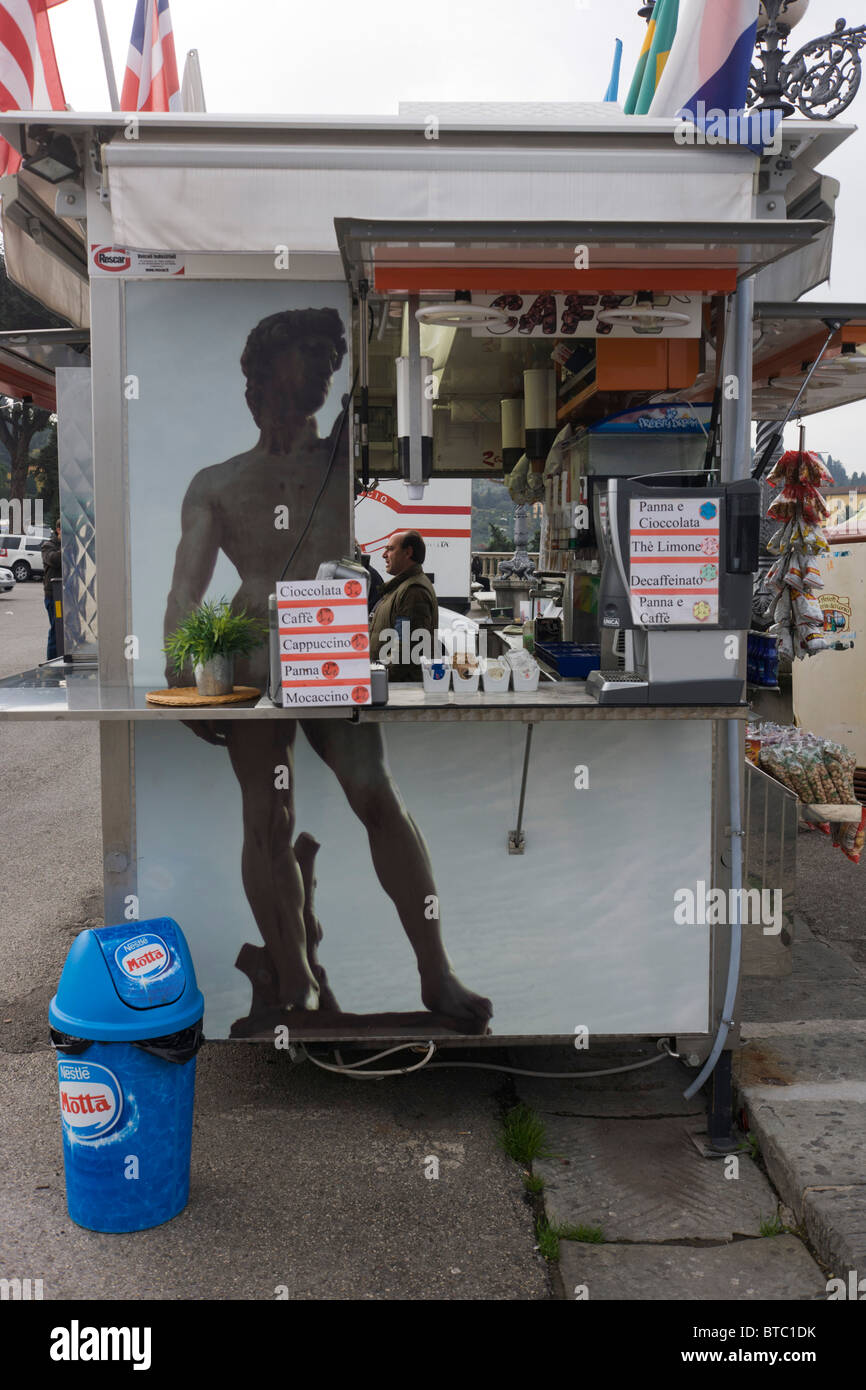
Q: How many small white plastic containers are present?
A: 4